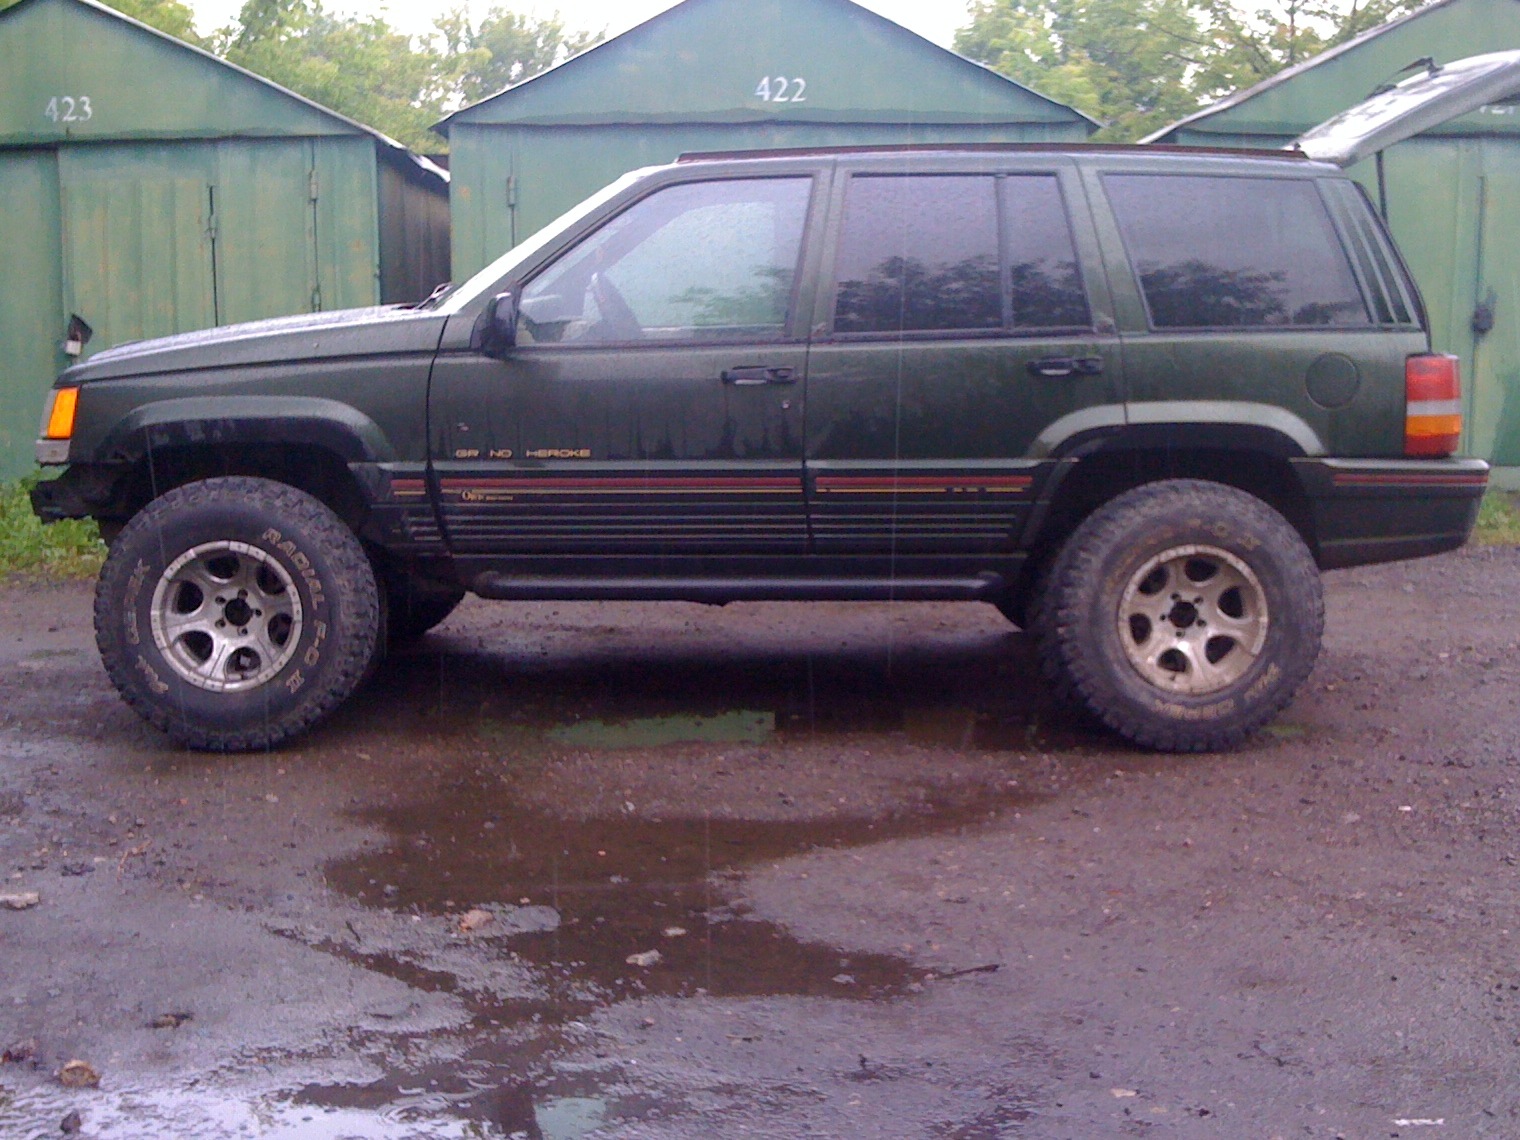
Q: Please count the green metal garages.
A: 3